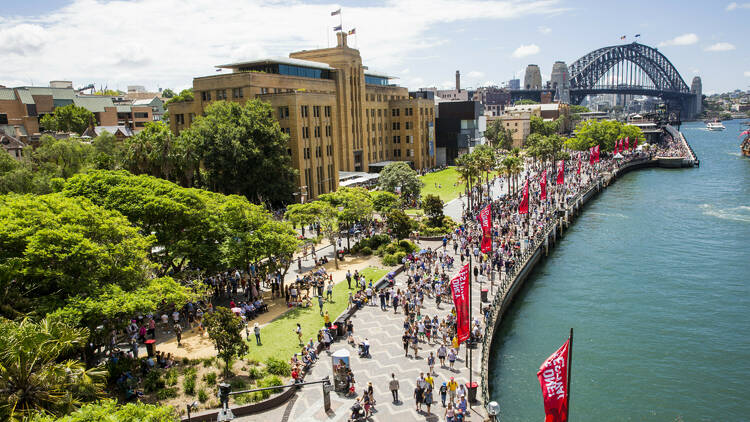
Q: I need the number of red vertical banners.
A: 13